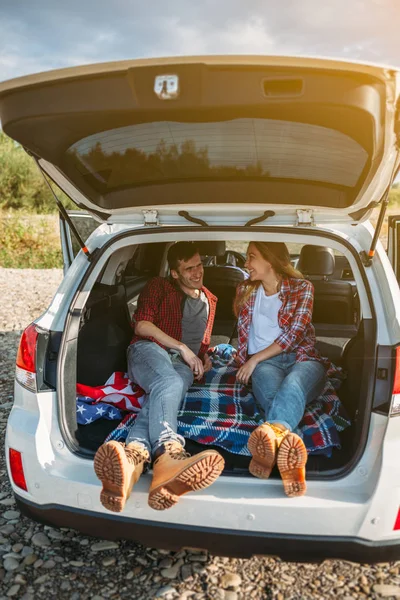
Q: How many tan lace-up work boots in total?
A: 4